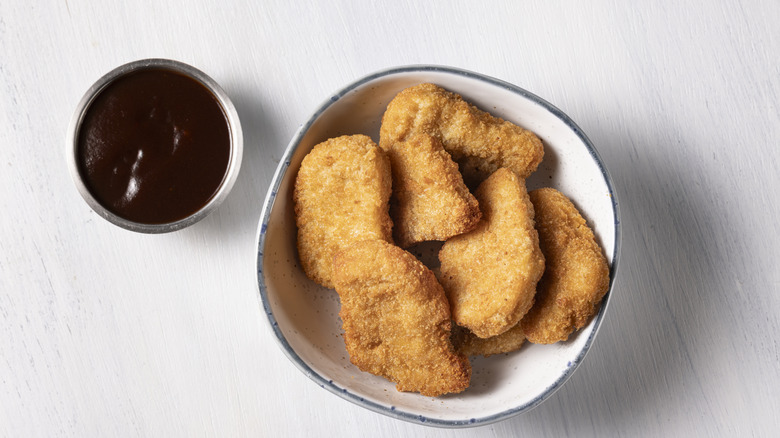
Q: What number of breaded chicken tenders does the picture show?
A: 7